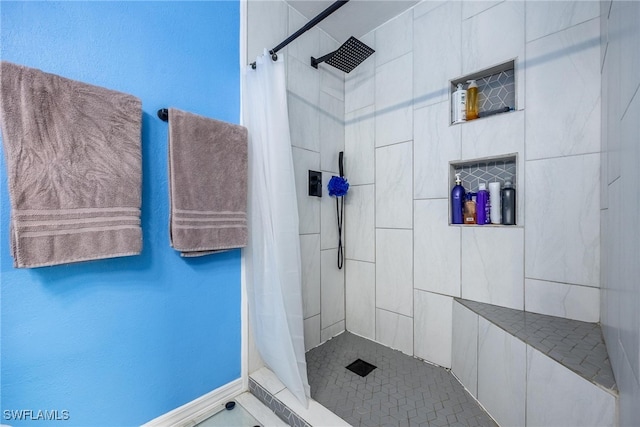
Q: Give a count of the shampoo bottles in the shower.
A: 7